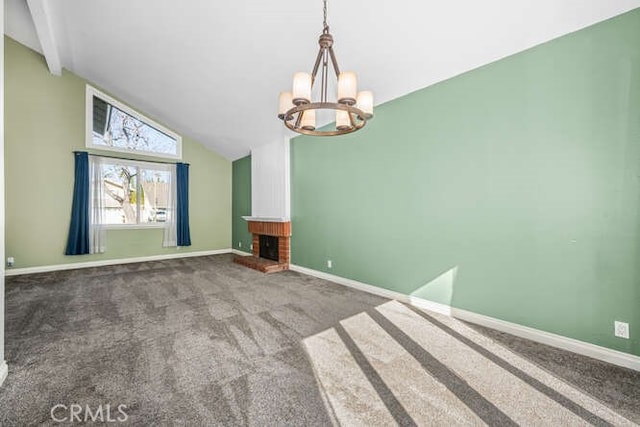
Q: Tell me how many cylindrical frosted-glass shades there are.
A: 6